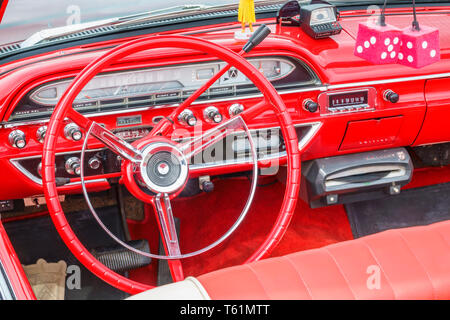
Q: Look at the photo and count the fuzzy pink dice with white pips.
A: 2